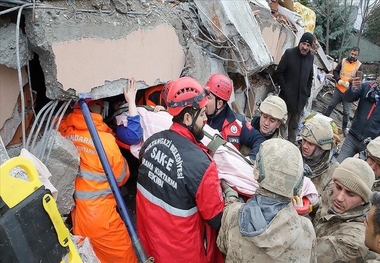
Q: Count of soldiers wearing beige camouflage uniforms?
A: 5